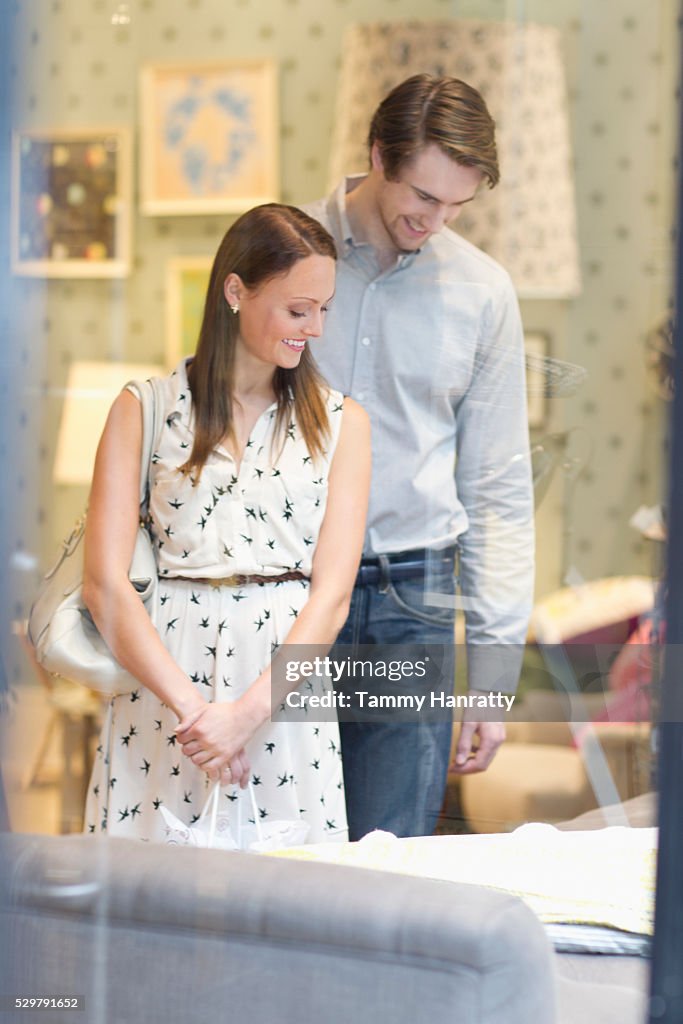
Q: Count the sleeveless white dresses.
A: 1